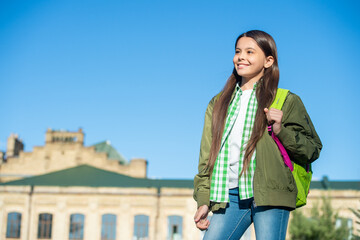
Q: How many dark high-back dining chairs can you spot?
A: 0